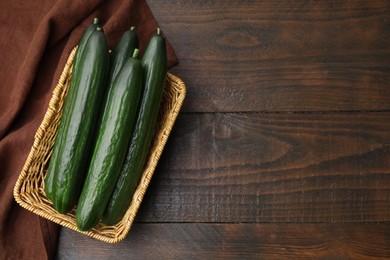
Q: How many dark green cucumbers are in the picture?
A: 5